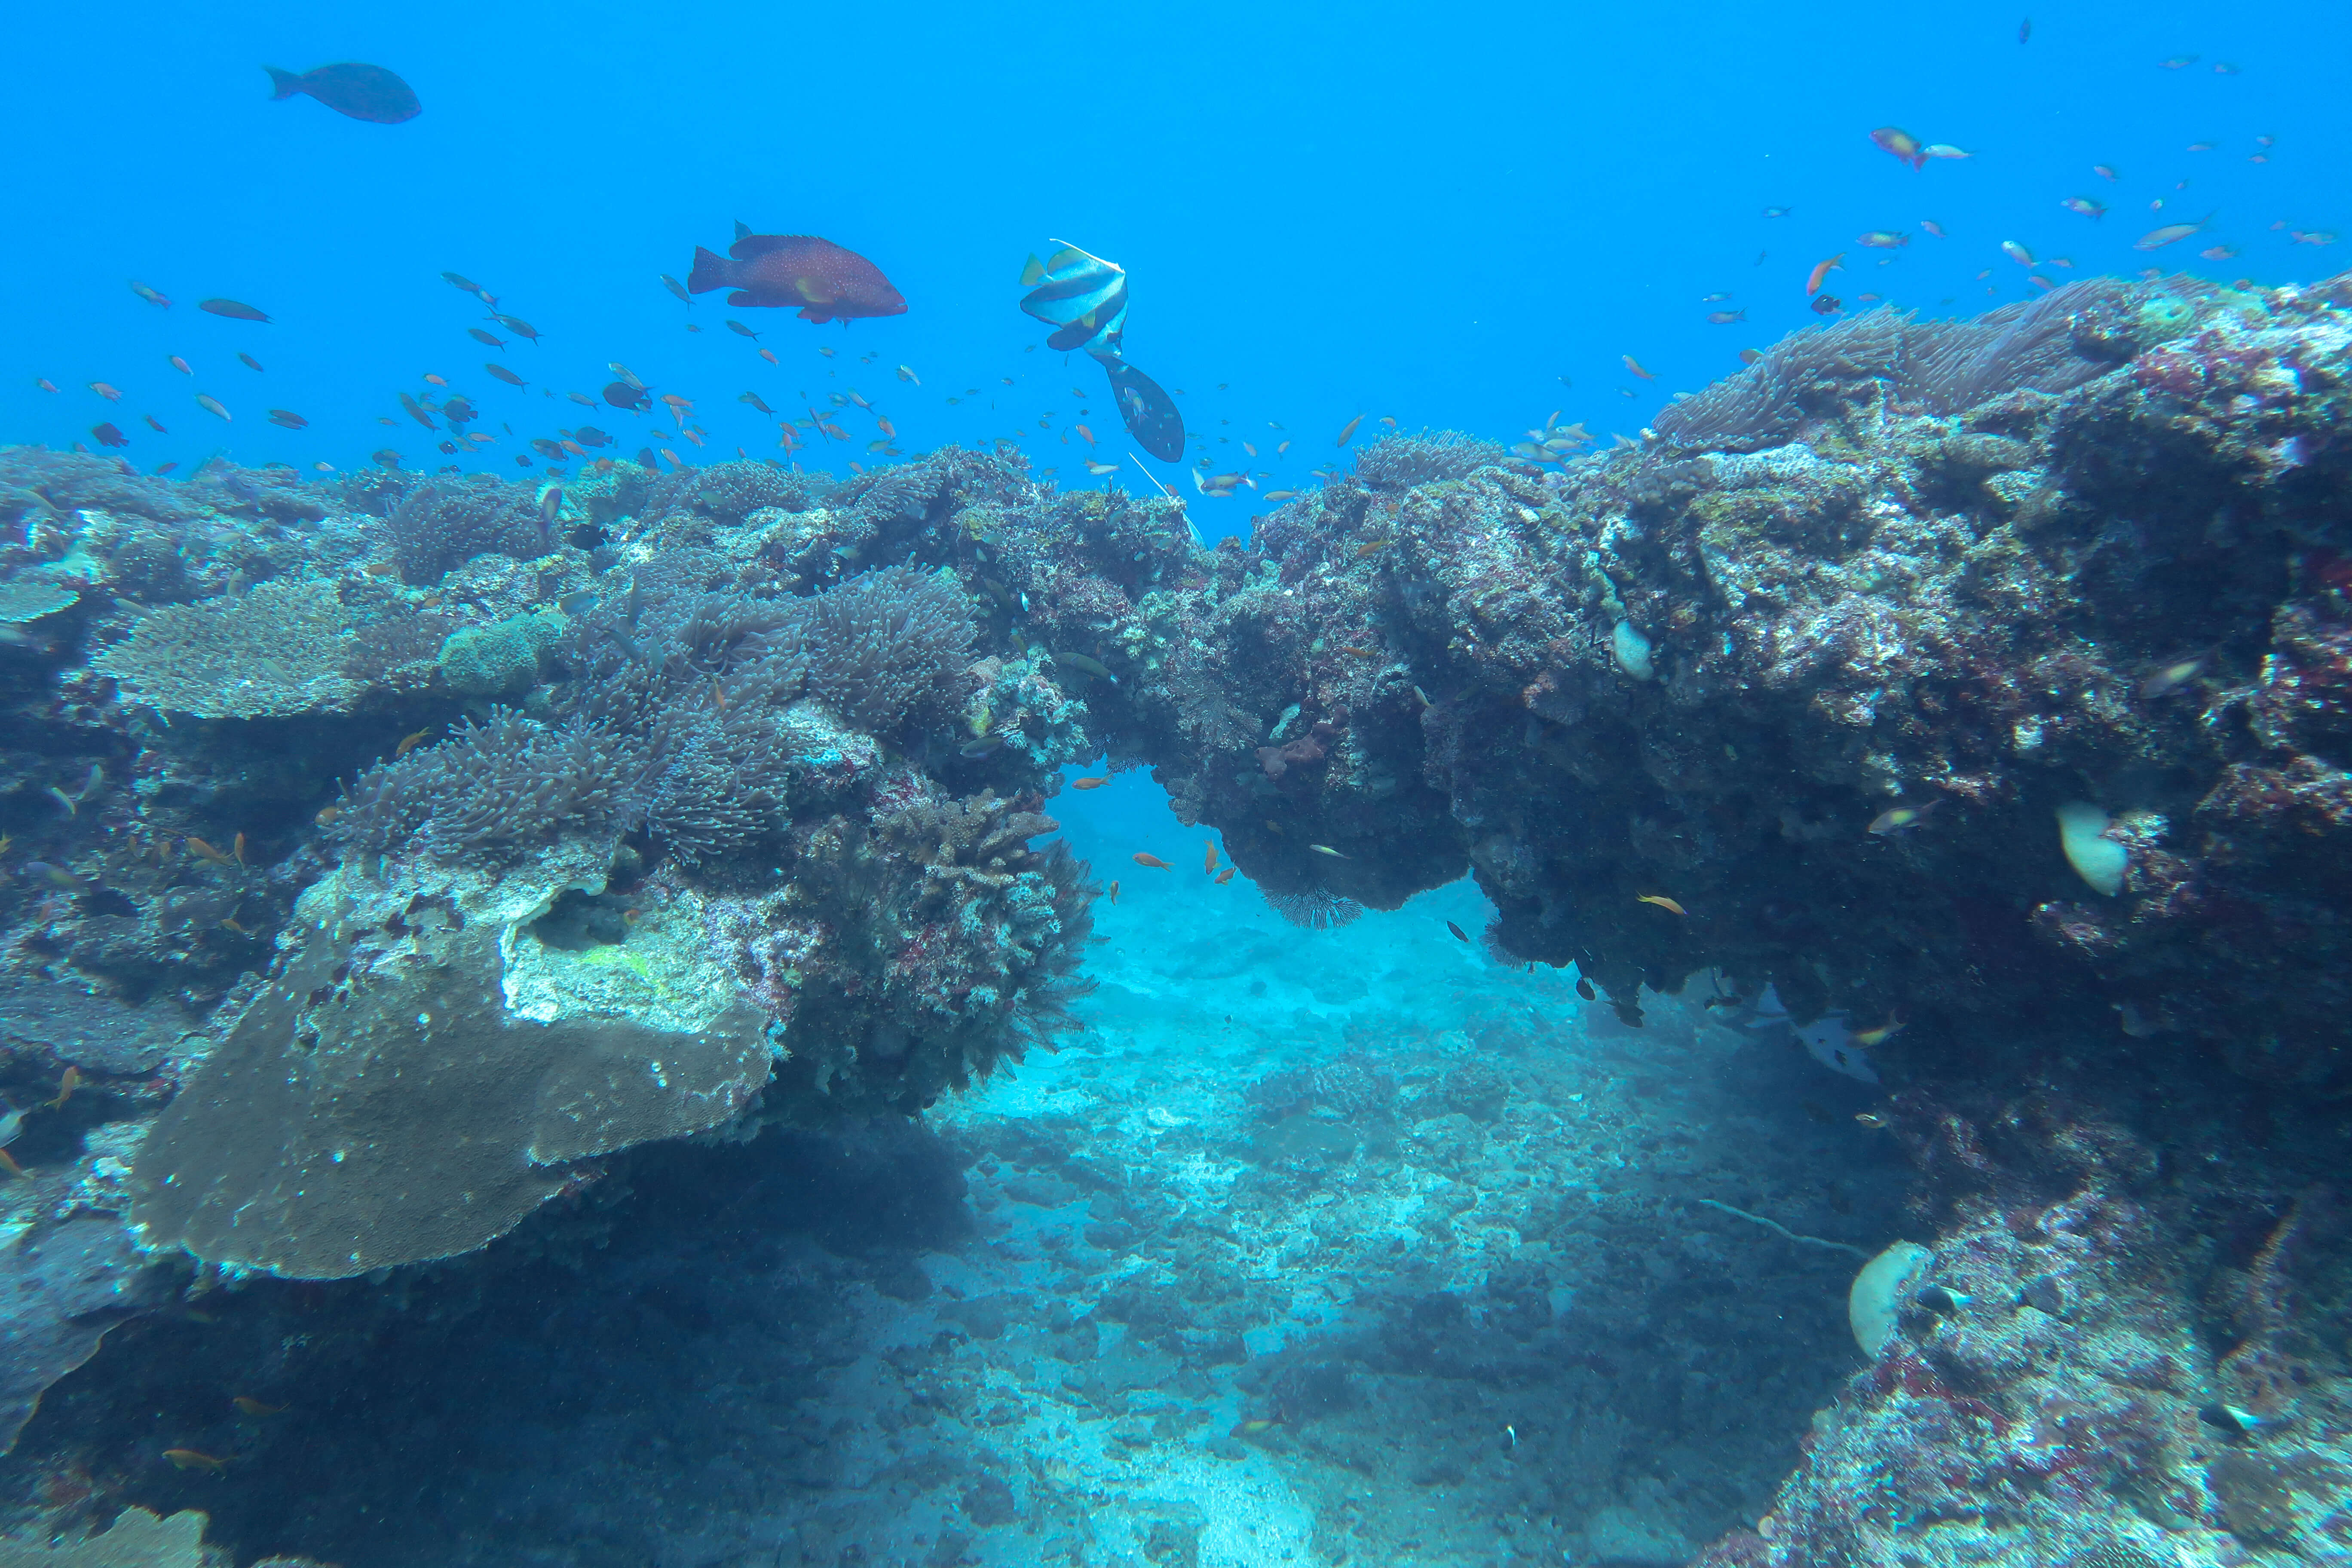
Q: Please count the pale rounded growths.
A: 3